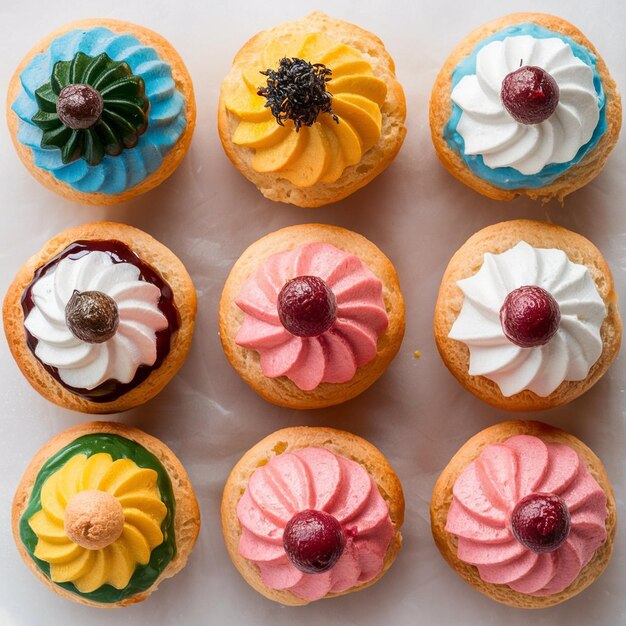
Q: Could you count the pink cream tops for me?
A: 3